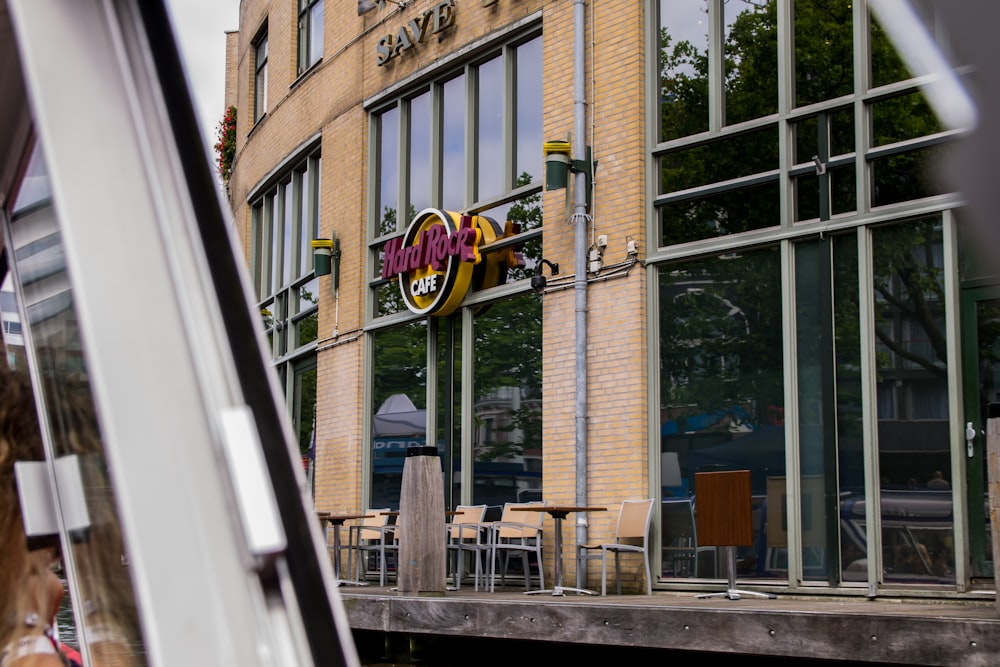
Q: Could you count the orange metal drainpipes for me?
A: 0